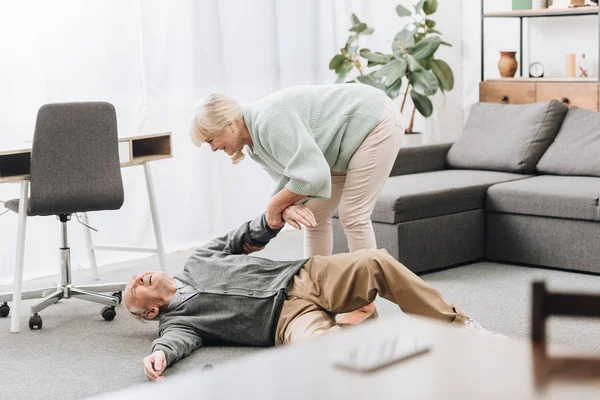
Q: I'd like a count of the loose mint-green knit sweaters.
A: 1